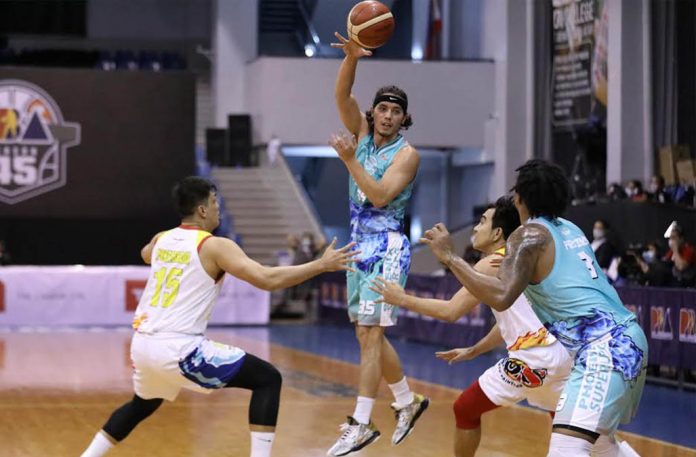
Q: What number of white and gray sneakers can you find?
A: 2